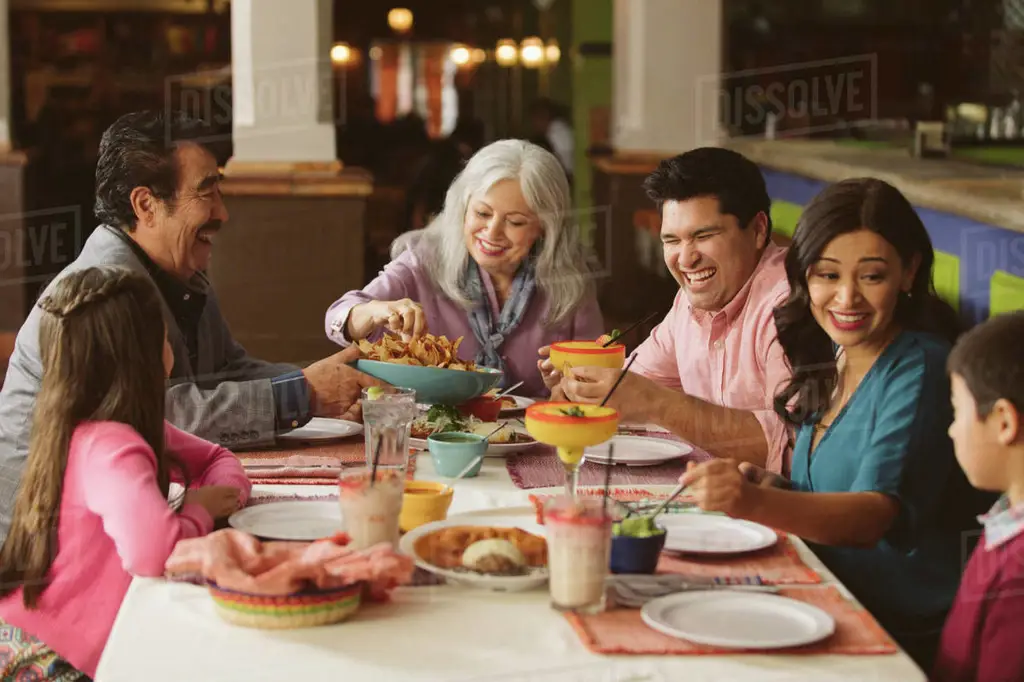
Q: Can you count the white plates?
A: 8